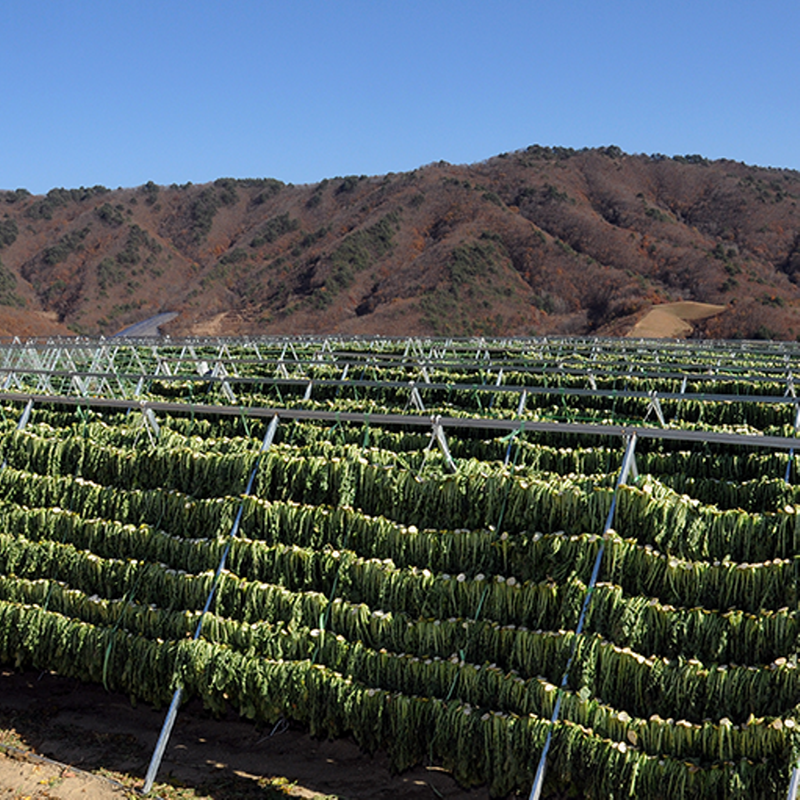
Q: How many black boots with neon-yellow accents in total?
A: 0